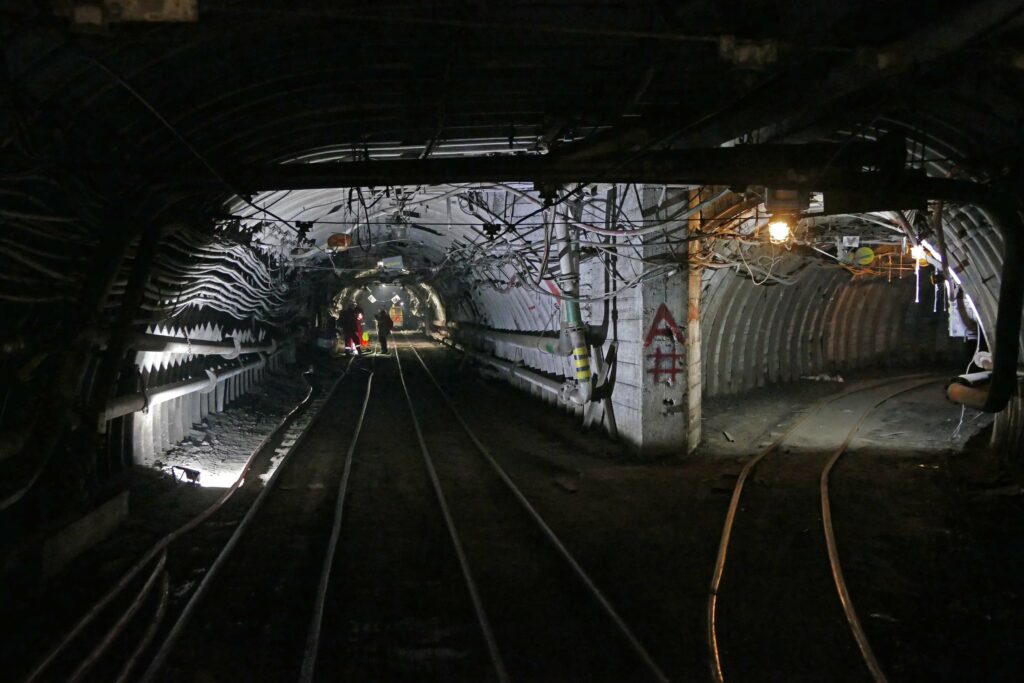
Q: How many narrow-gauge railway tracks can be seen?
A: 3